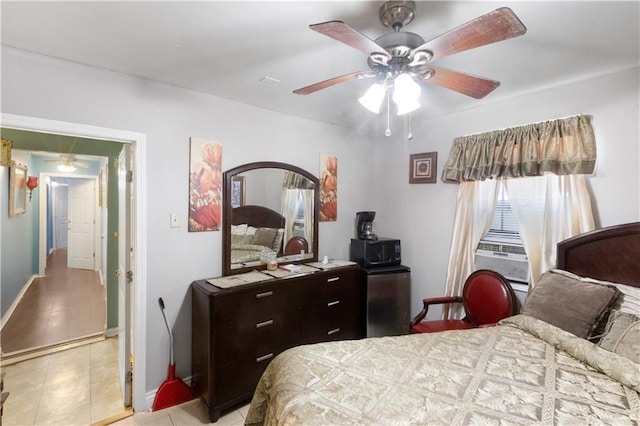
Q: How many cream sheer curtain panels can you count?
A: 2